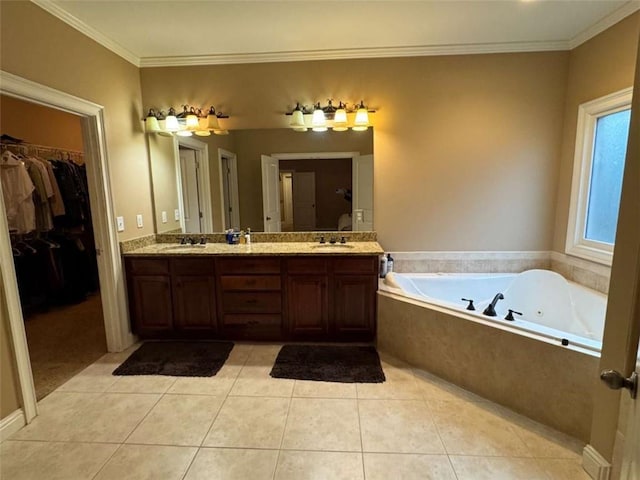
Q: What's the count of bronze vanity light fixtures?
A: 2